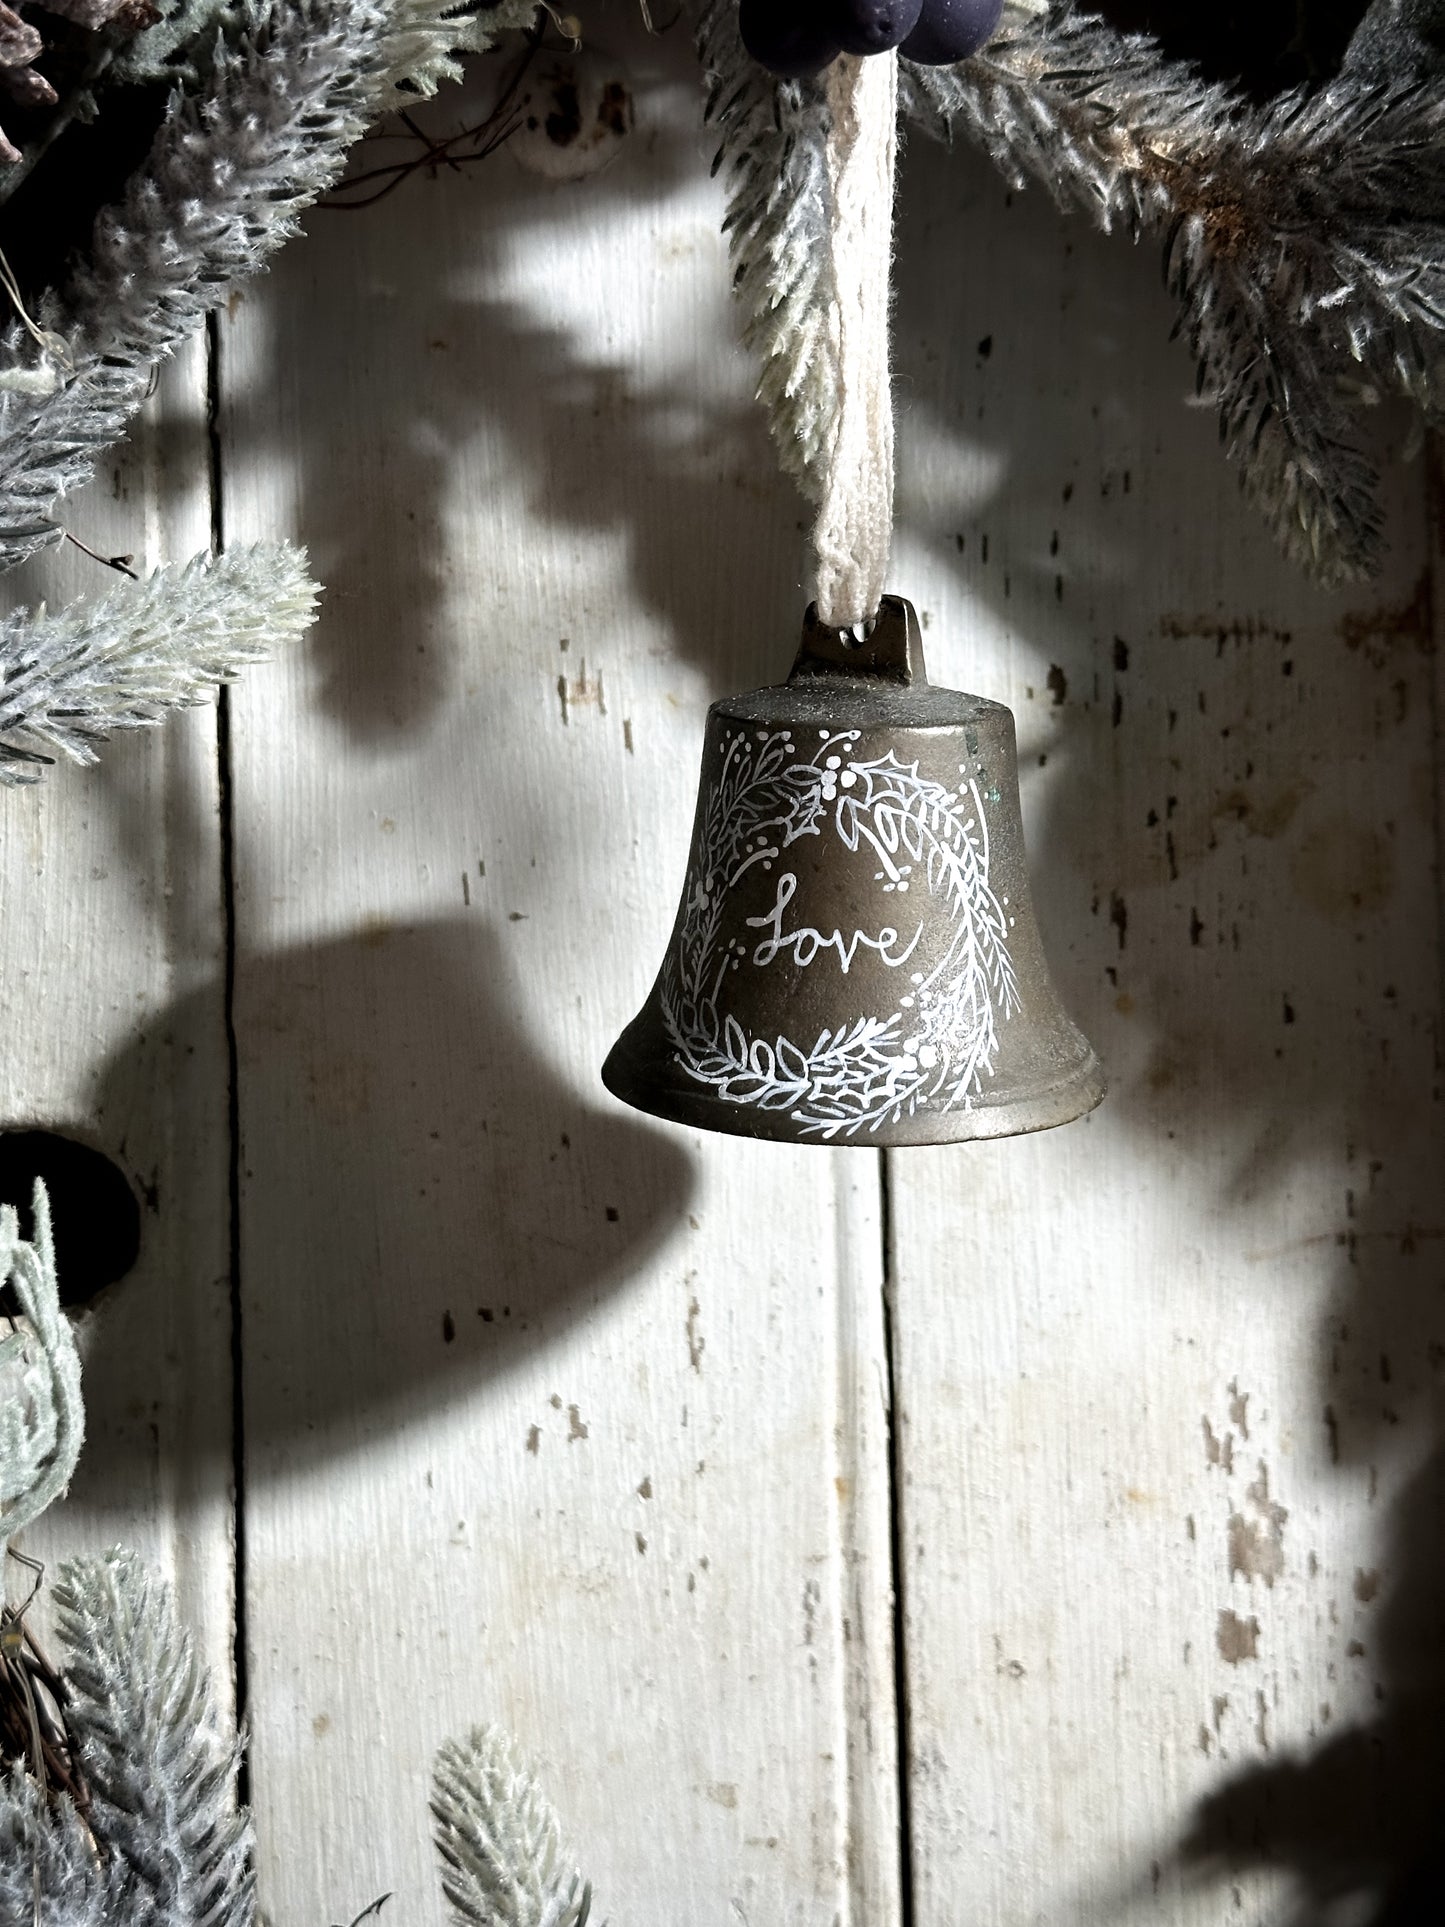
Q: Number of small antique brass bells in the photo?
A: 1